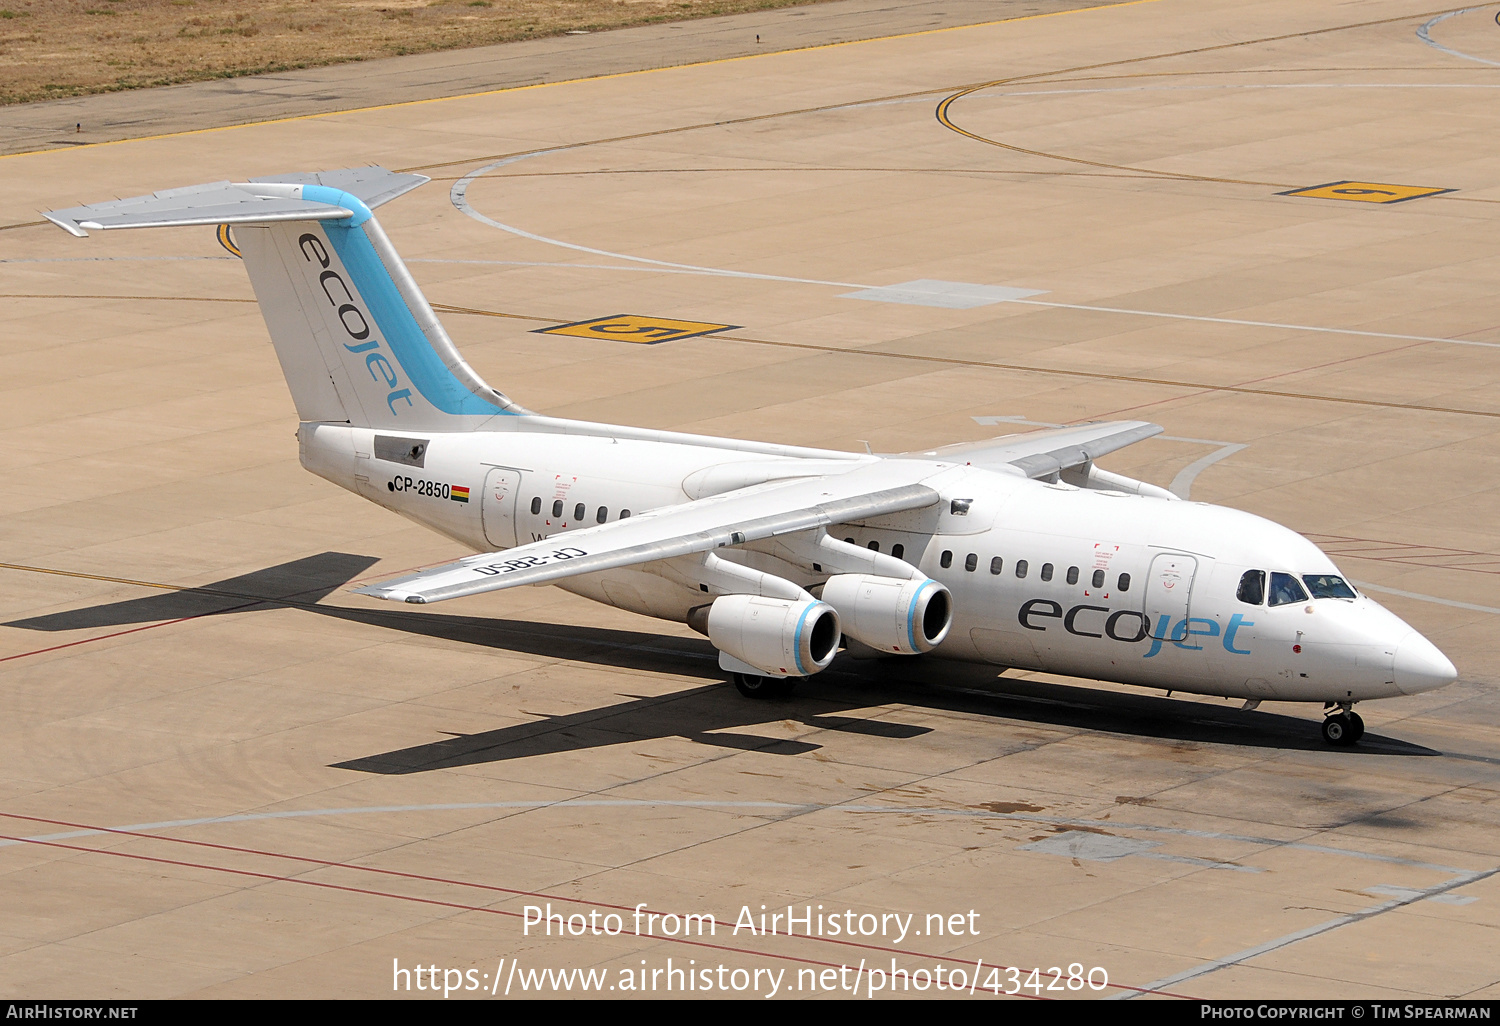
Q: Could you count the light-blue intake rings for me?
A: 2